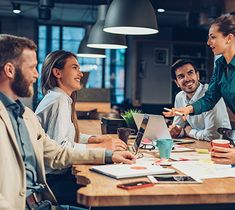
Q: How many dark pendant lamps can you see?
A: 3